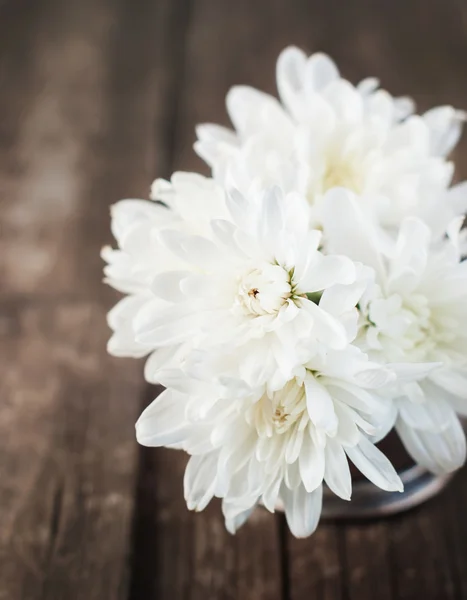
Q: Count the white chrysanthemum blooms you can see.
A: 4